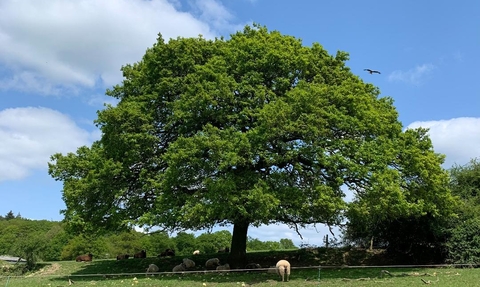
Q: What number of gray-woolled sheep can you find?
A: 5